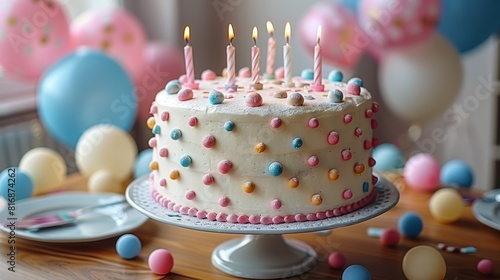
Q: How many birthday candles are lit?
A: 6